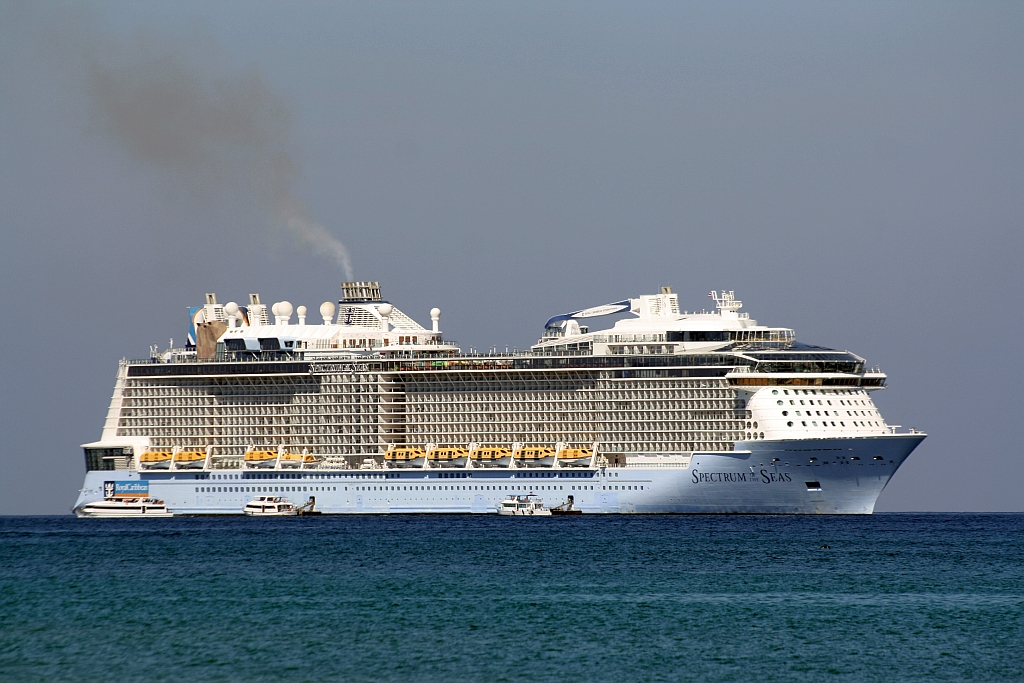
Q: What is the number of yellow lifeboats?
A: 9